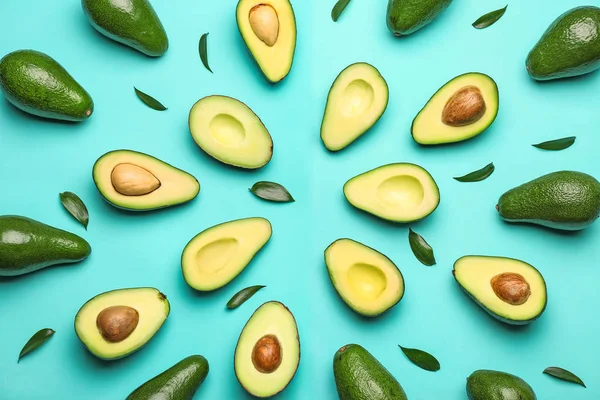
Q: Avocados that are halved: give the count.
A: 11